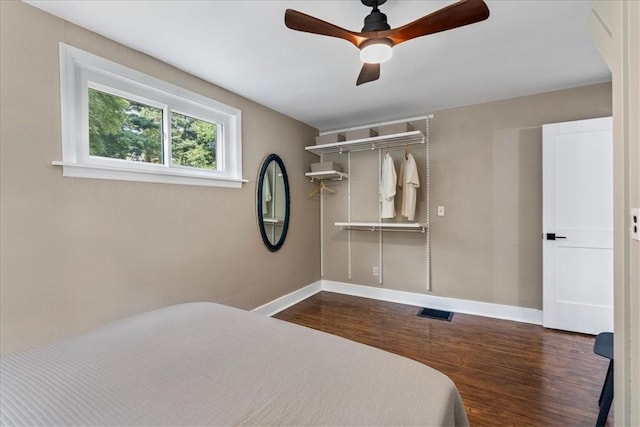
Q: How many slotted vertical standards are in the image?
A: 4